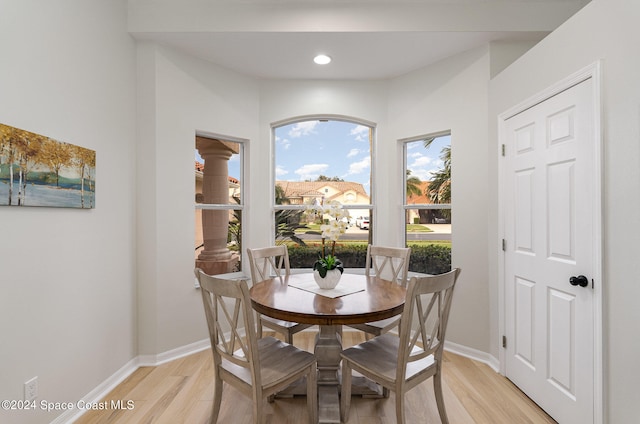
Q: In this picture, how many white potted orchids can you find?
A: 1